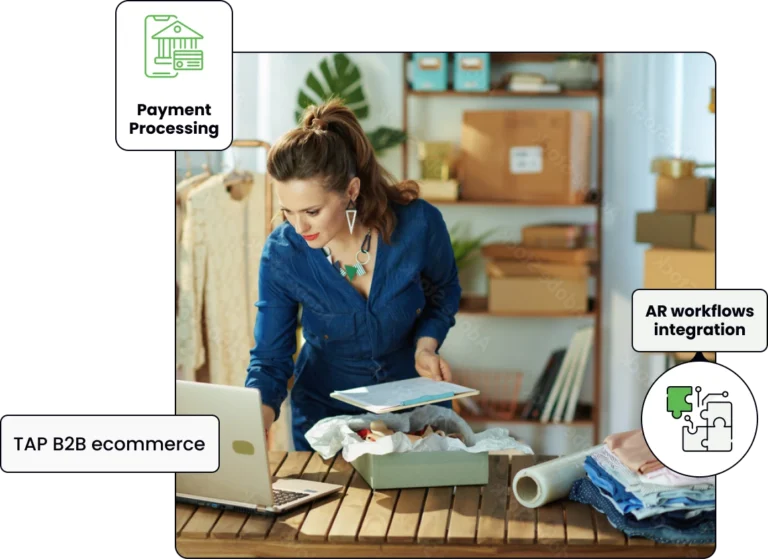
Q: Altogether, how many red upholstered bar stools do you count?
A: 0